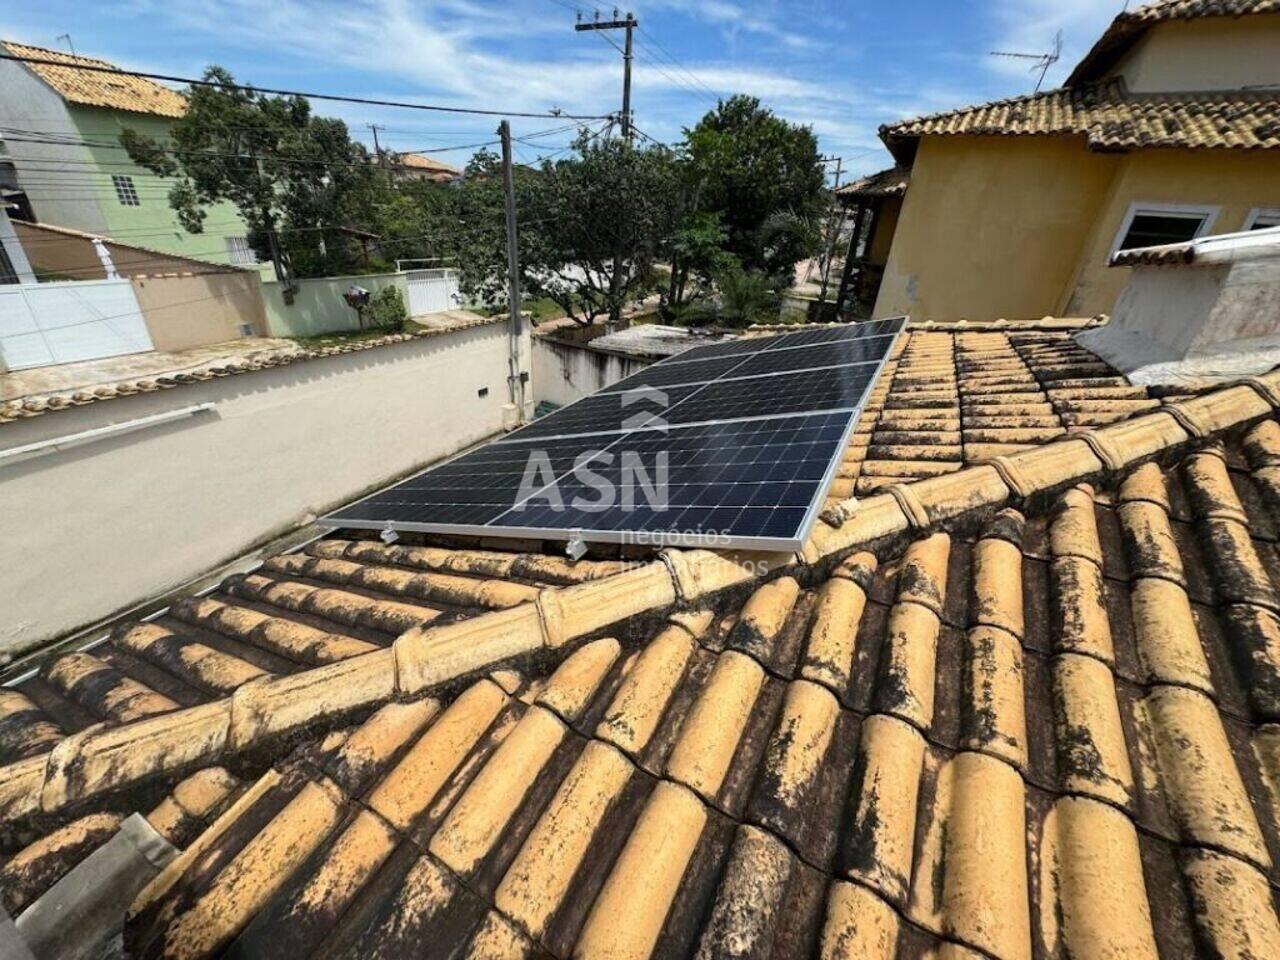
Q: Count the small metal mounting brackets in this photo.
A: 2